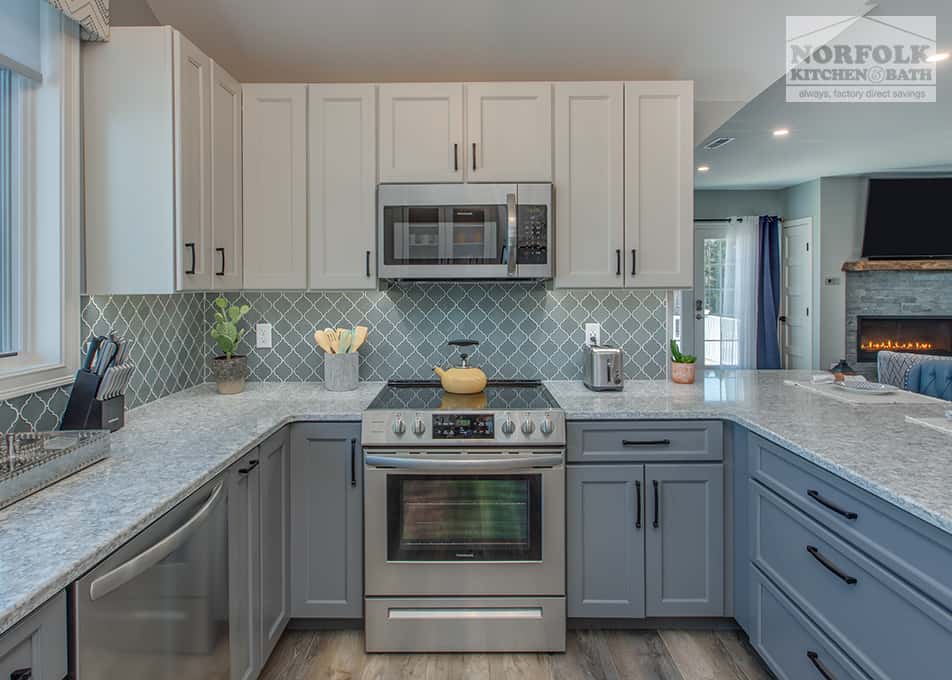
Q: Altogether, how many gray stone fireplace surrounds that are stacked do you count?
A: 1